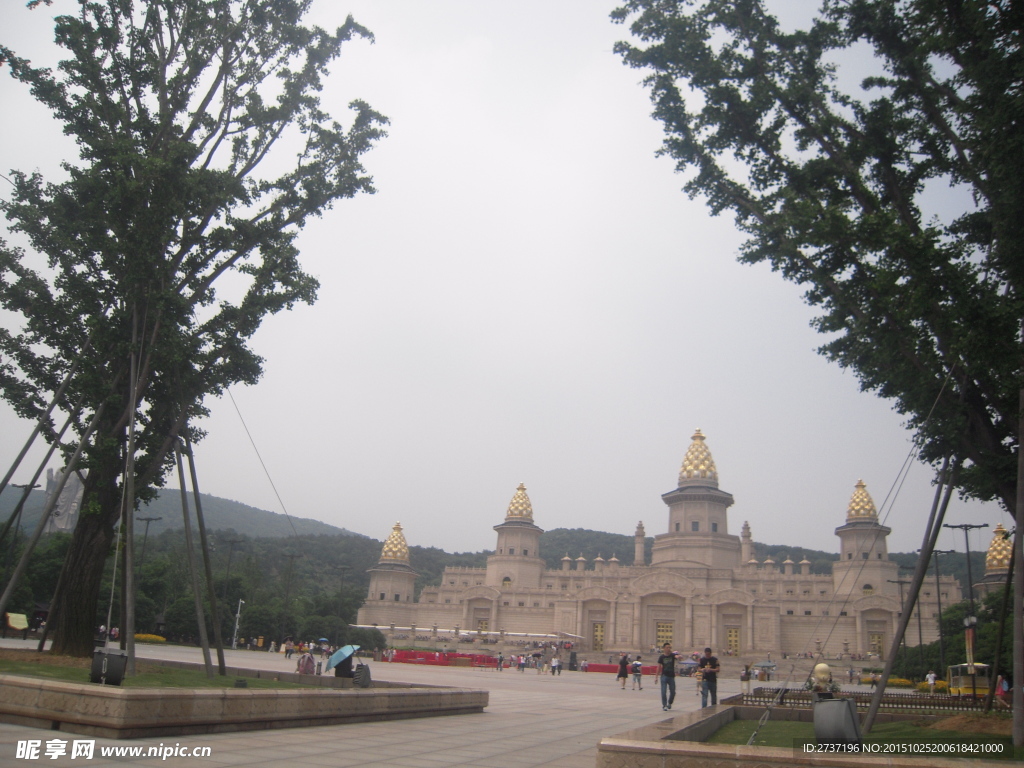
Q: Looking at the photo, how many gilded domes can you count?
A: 5